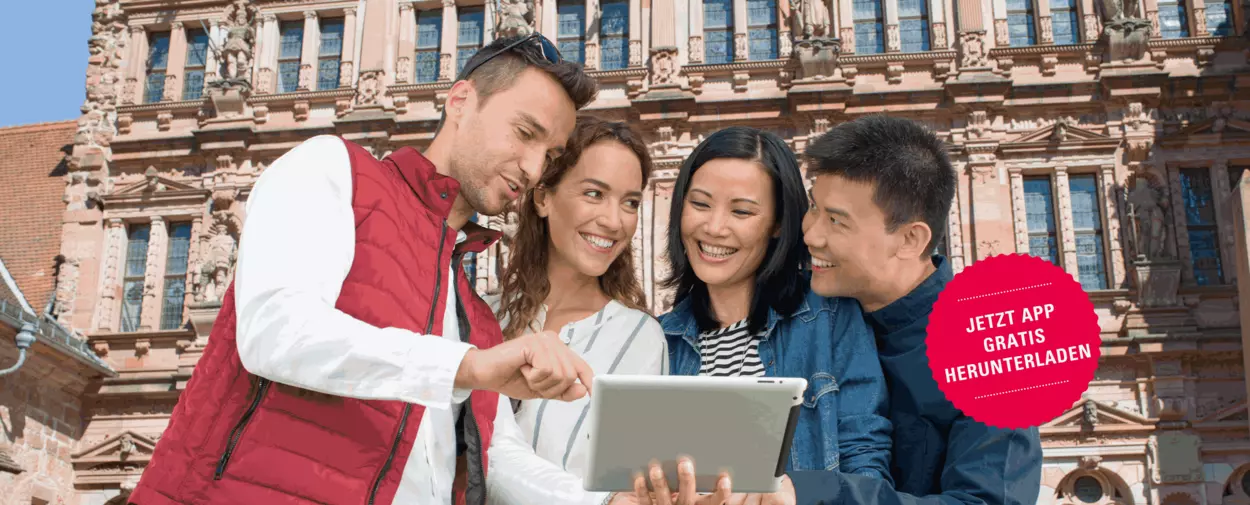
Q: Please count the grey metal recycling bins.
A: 0